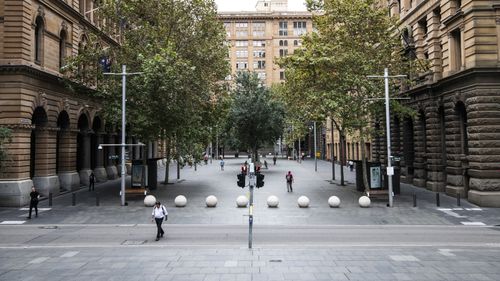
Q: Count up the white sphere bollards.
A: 8